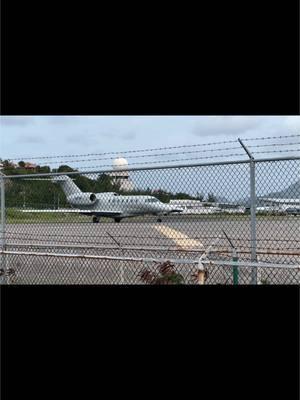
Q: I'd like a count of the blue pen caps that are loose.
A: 0